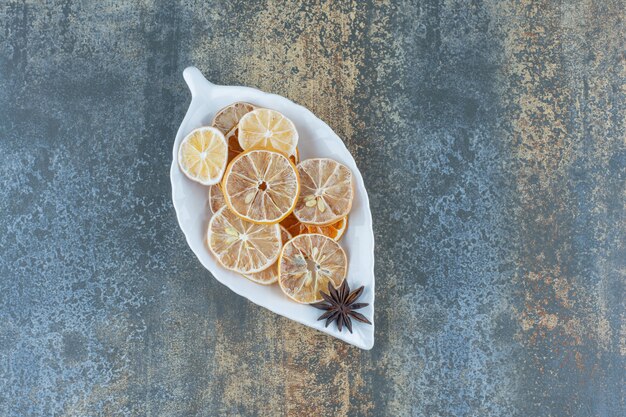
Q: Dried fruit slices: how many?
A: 11